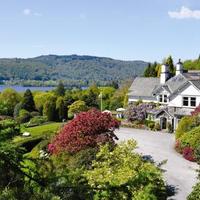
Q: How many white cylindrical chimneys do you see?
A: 2